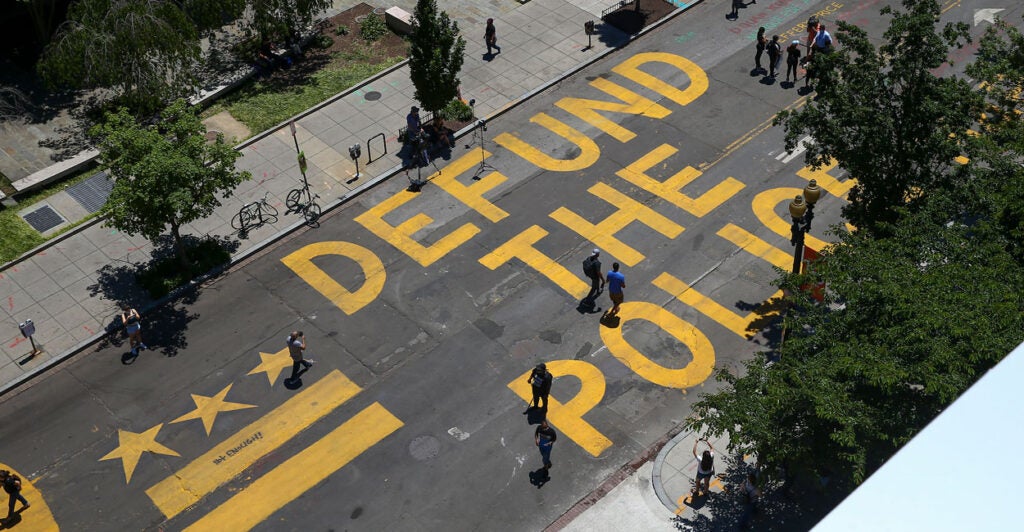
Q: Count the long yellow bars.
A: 2